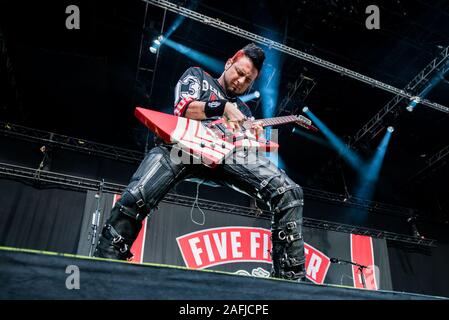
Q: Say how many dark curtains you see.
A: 2